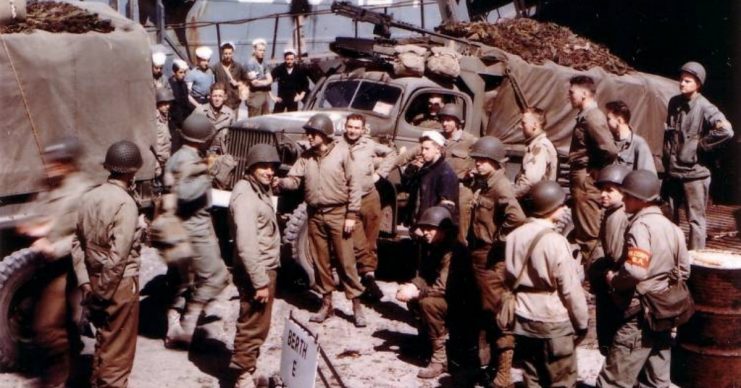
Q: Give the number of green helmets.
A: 13